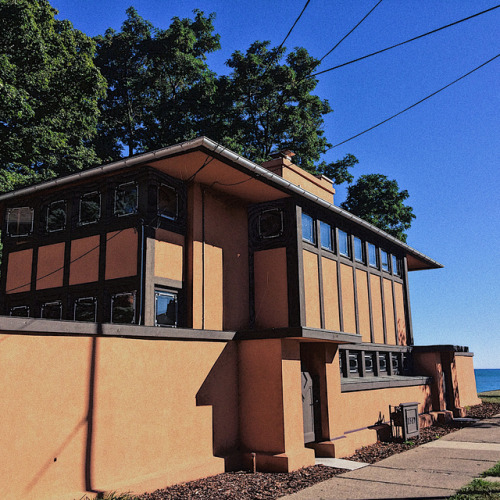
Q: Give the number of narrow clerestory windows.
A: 7